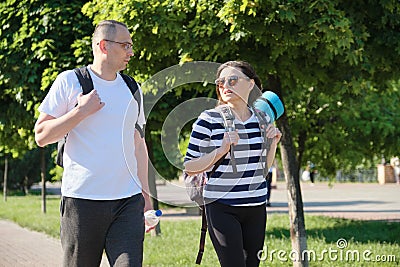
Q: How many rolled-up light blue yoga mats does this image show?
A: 1